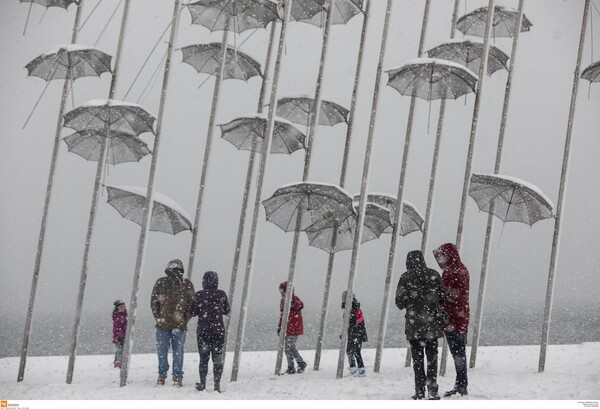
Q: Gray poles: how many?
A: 14